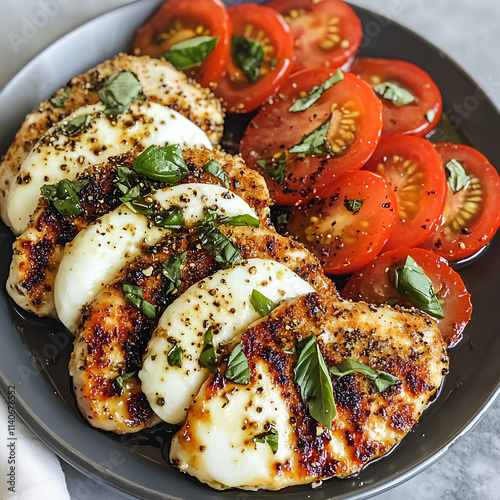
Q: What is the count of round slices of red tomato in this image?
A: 9